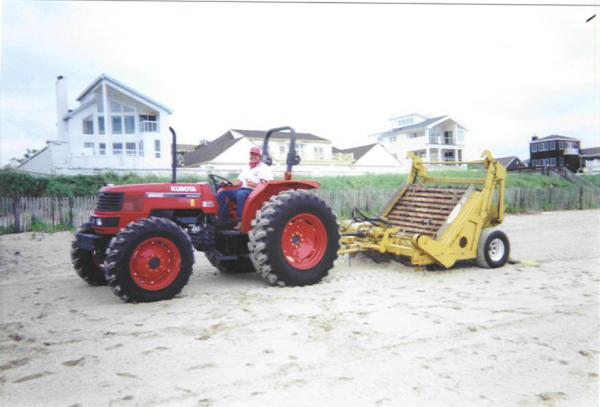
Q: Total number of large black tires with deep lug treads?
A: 4